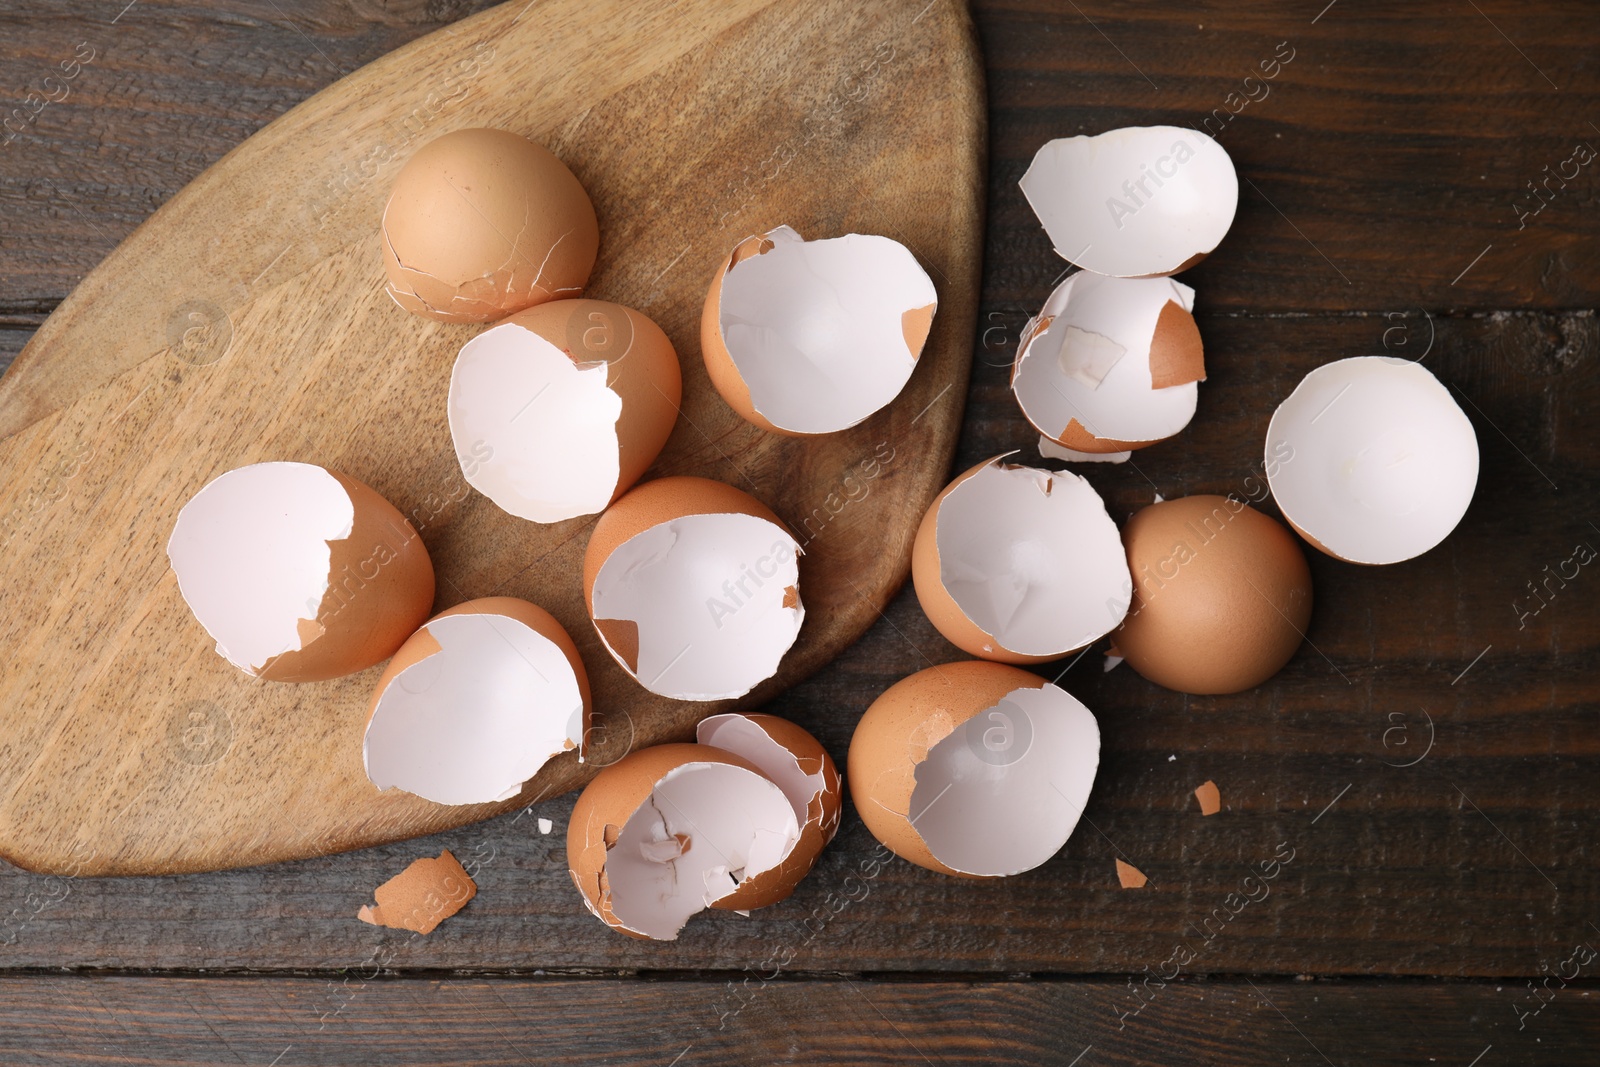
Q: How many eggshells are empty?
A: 12